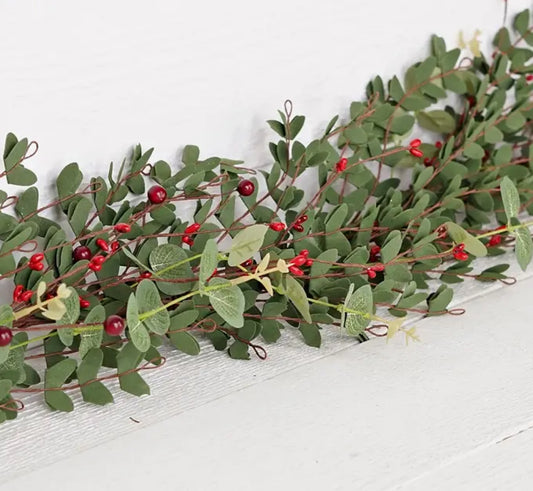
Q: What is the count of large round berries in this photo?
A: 5